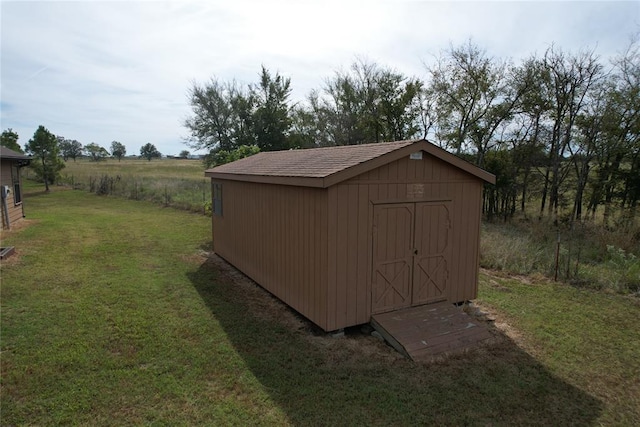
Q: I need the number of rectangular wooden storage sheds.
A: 1